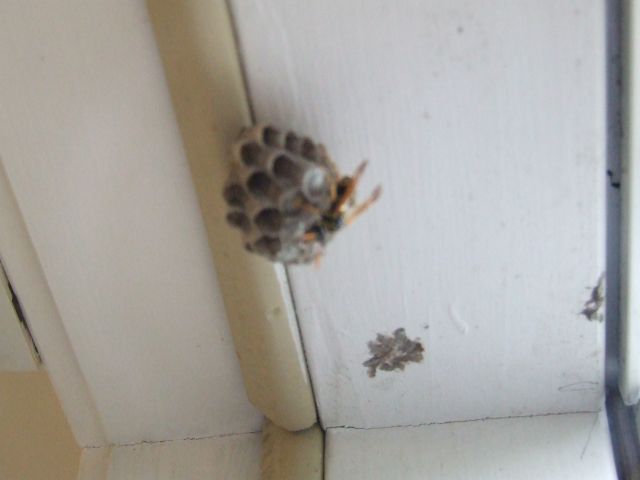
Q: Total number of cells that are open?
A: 10